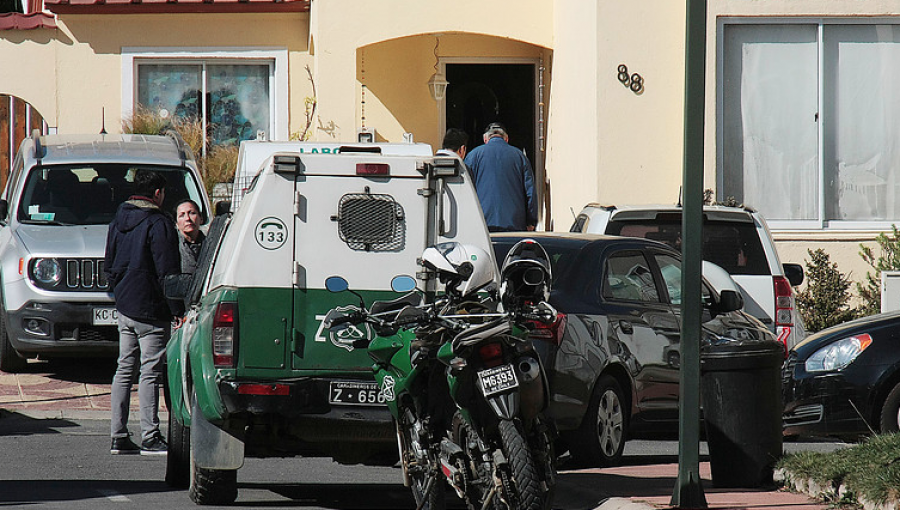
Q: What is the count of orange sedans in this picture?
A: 0